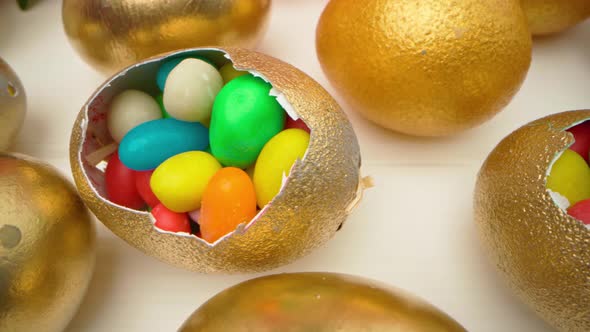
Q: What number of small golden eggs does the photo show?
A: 0